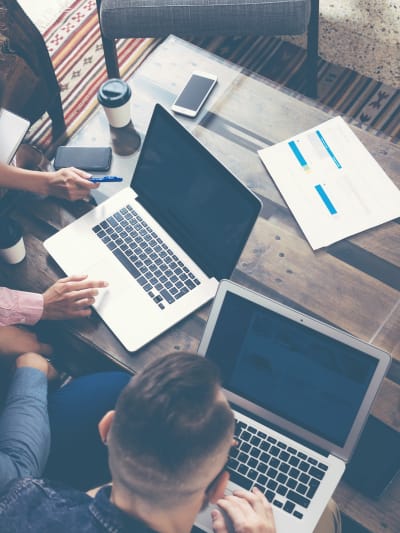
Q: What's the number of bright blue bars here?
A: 3